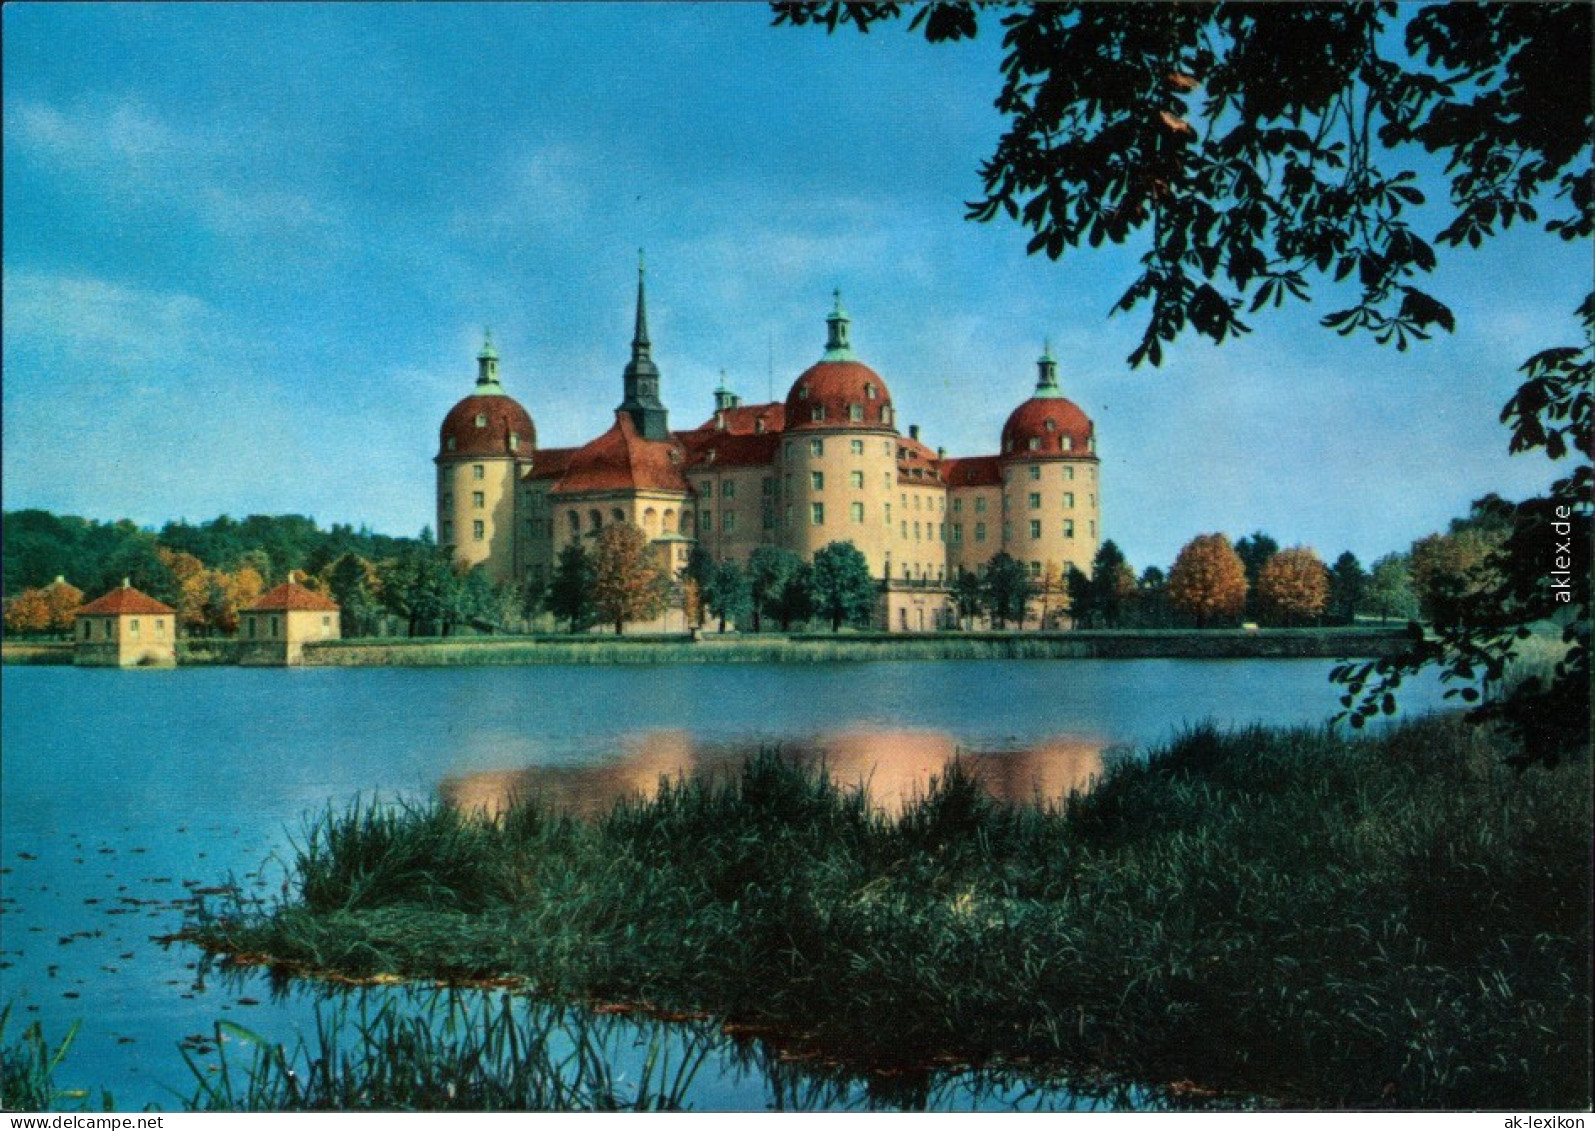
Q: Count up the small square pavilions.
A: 2